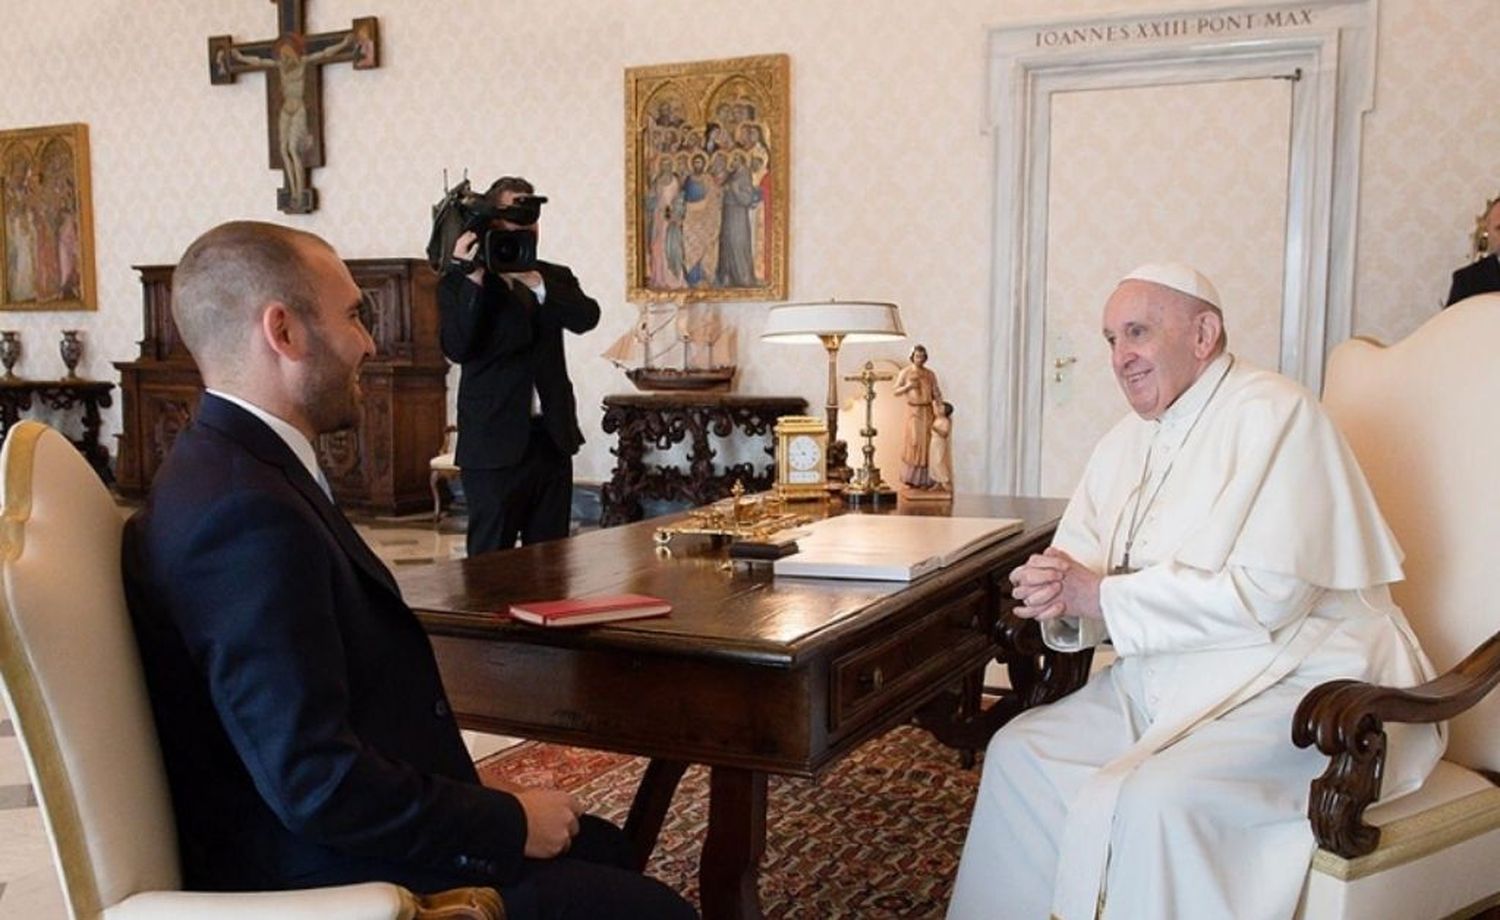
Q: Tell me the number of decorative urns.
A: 2